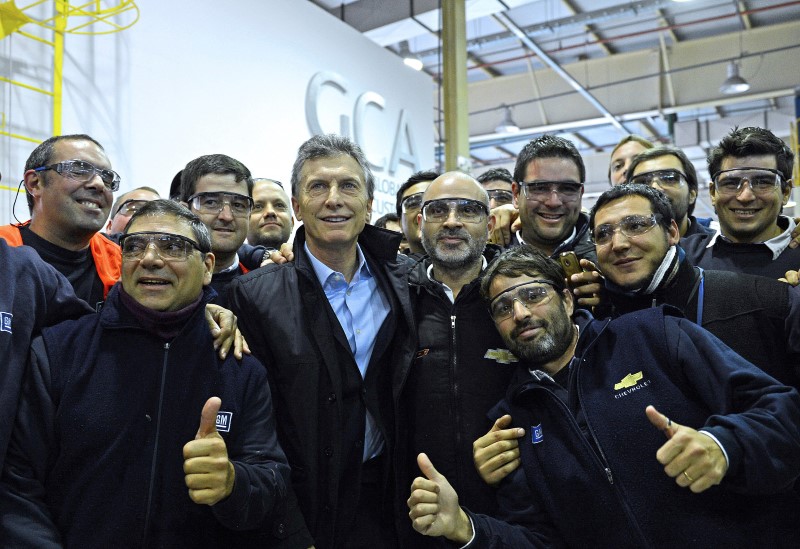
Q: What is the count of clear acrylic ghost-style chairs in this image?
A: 0